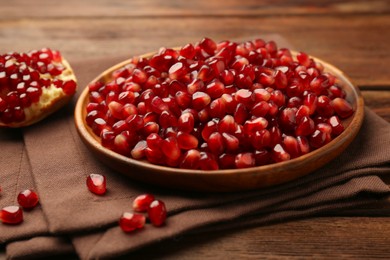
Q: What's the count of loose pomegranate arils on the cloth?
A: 6